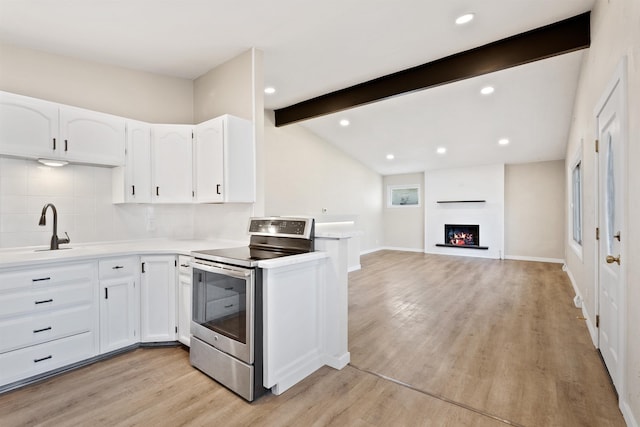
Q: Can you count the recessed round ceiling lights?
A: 7